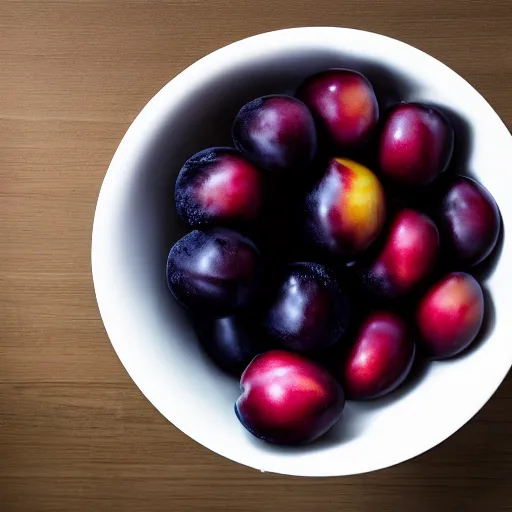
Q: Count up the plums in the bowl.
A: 13